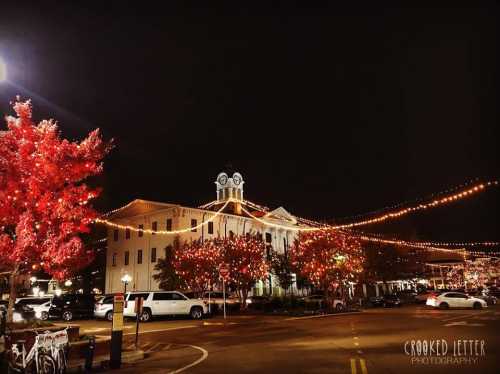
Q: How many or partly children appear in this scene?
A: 0